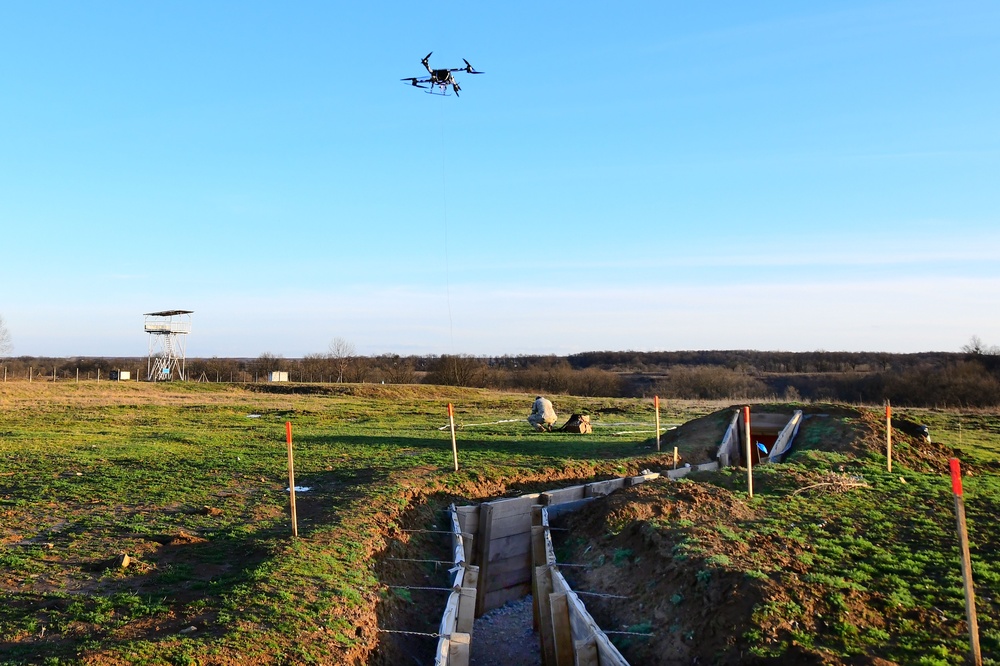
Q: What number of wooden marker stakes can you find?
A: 6